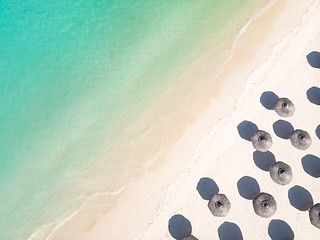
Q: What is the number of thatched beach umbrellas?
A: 8